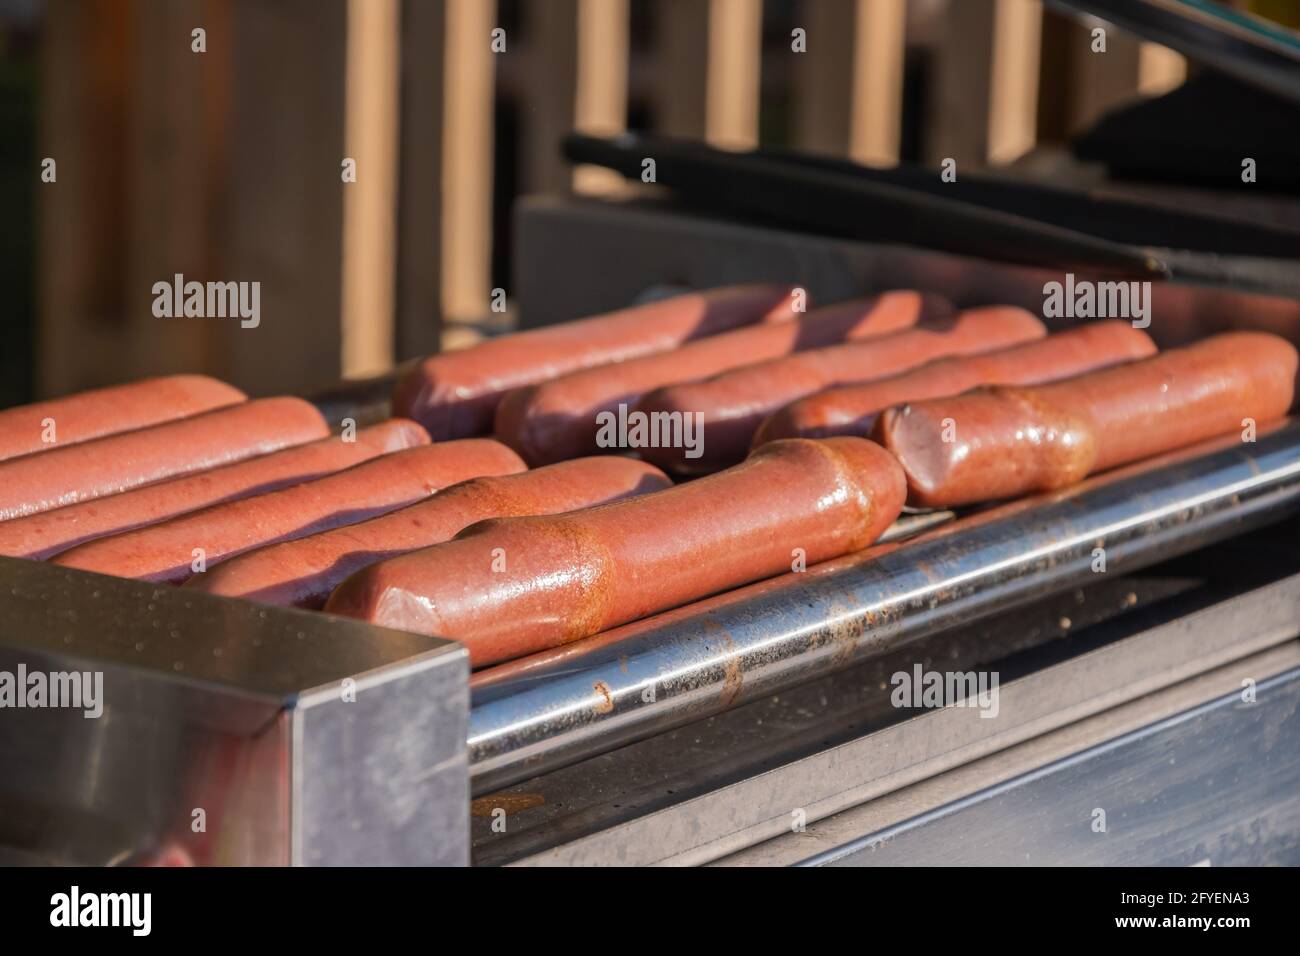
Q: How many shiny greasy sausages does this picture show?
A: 11